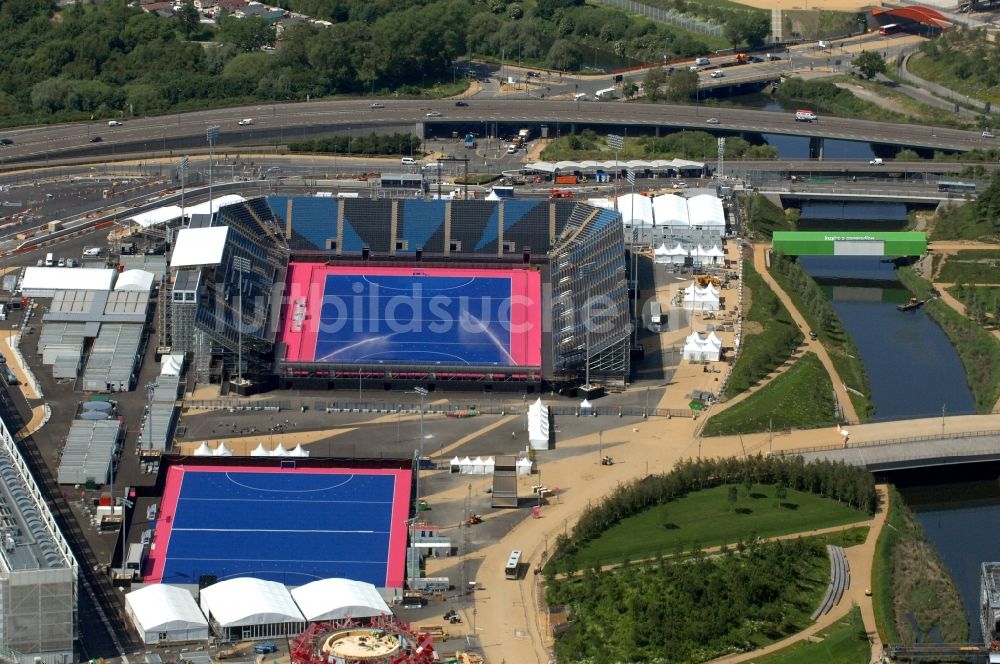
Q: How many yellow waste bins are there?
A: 0